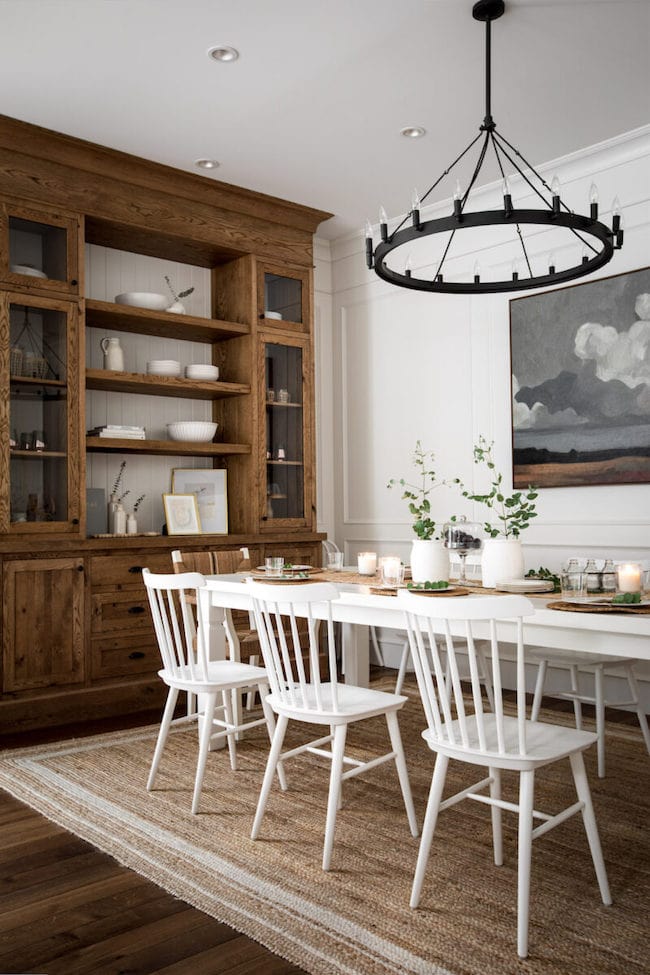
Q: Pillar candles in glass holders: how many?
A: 3